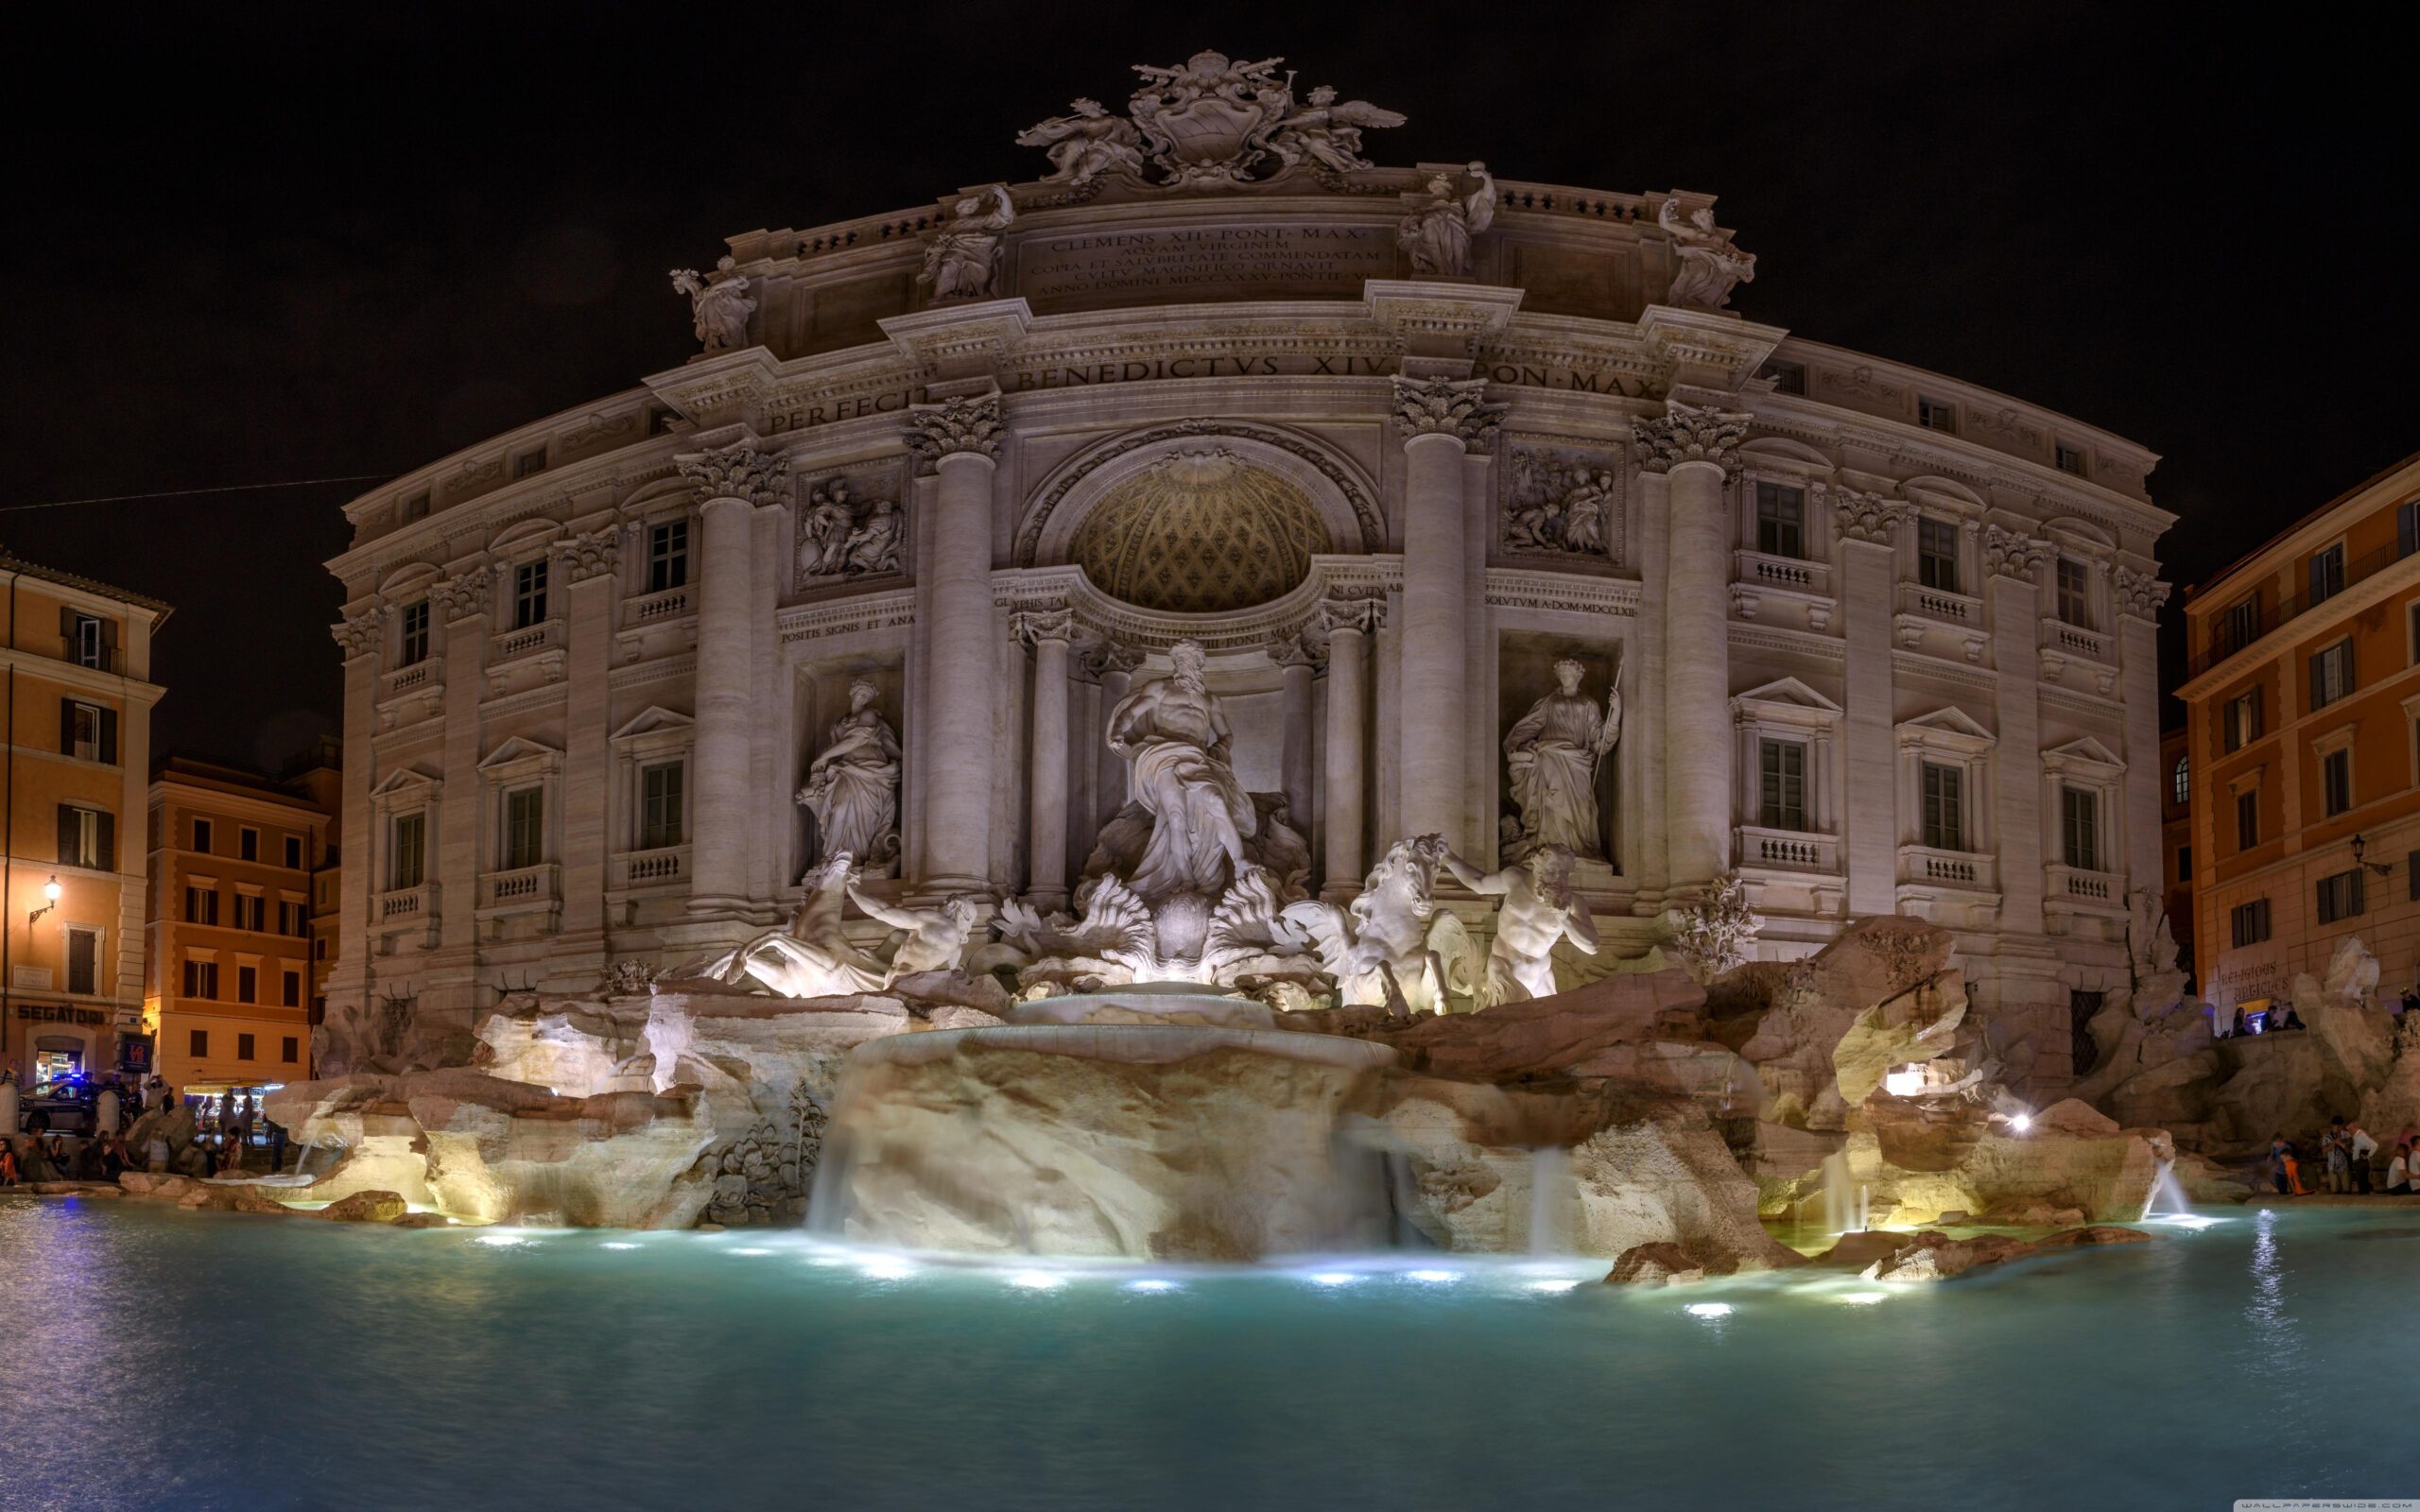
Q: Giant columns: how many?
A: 4